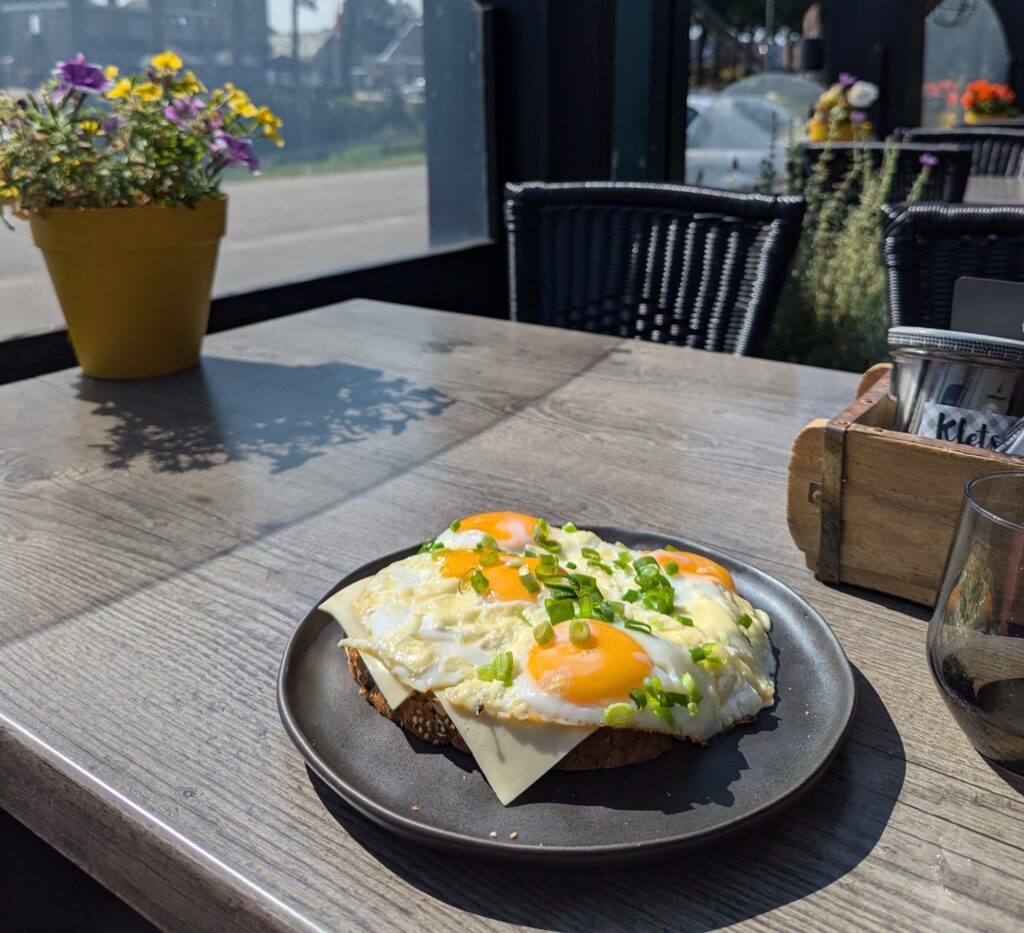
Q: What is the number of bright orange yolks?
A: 4